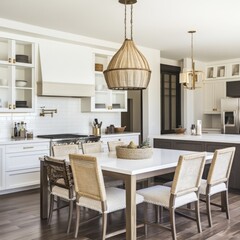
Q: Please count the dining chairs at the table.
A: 7